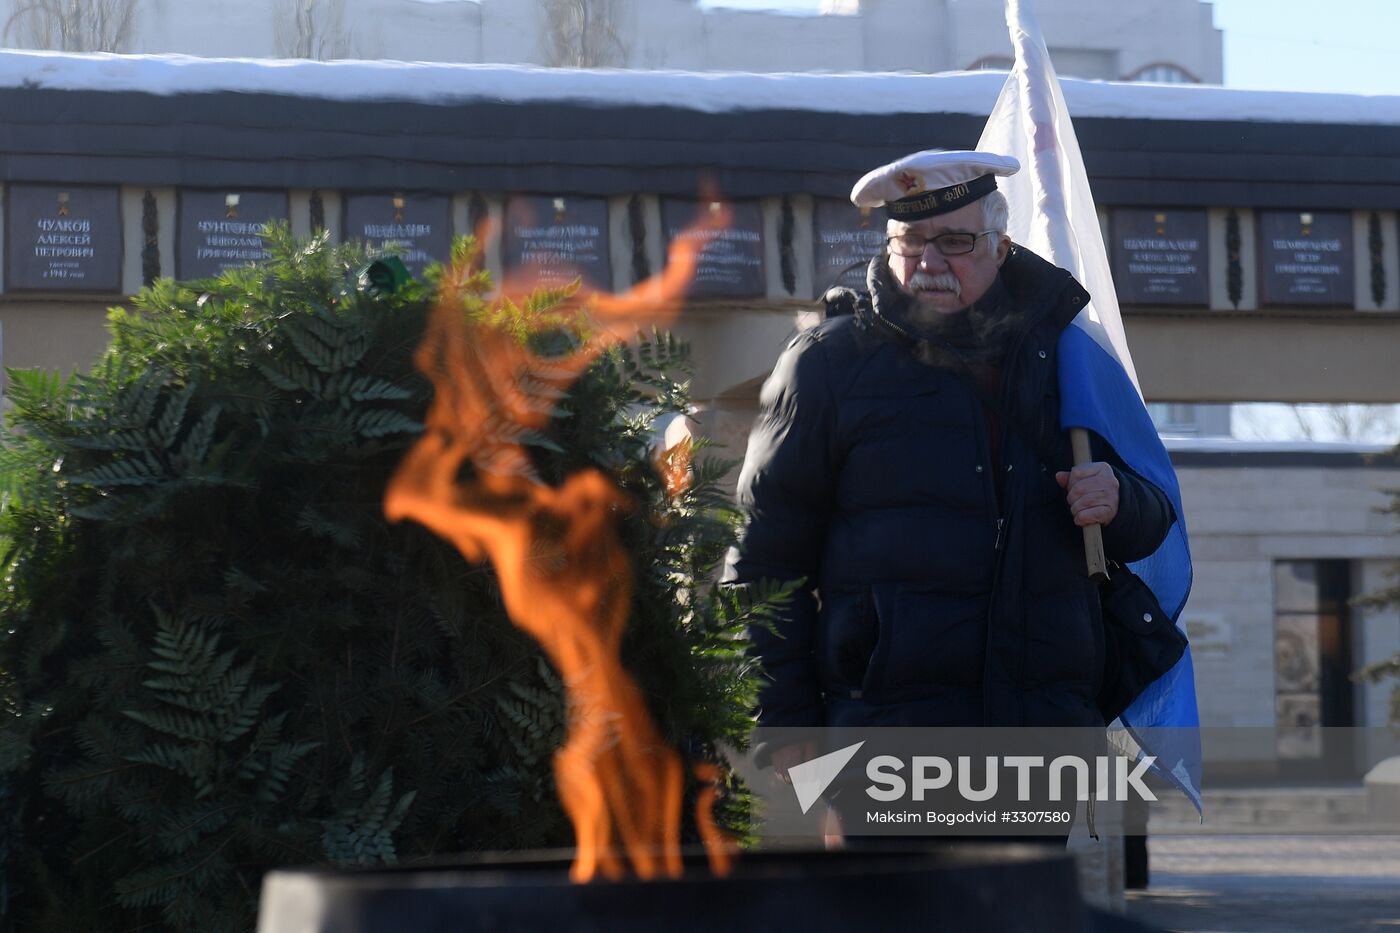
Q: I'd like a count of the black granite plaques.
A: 8